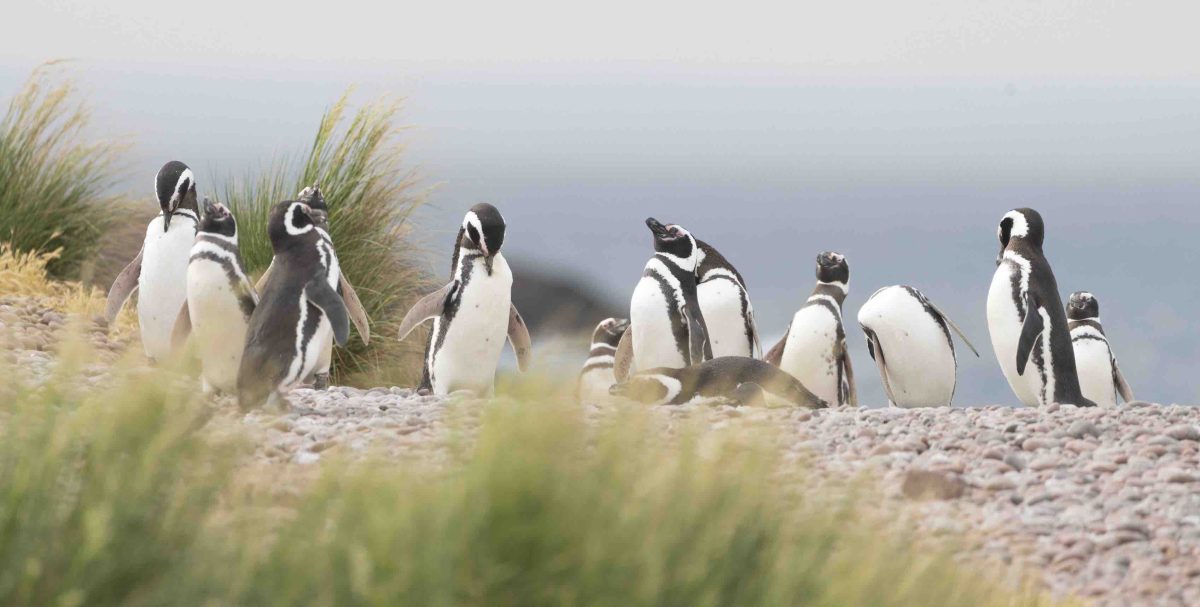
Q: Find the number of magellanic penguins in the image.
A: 13